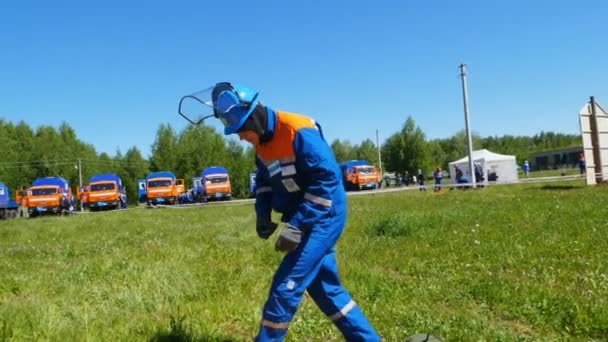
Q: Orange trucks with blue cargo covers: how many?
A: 5